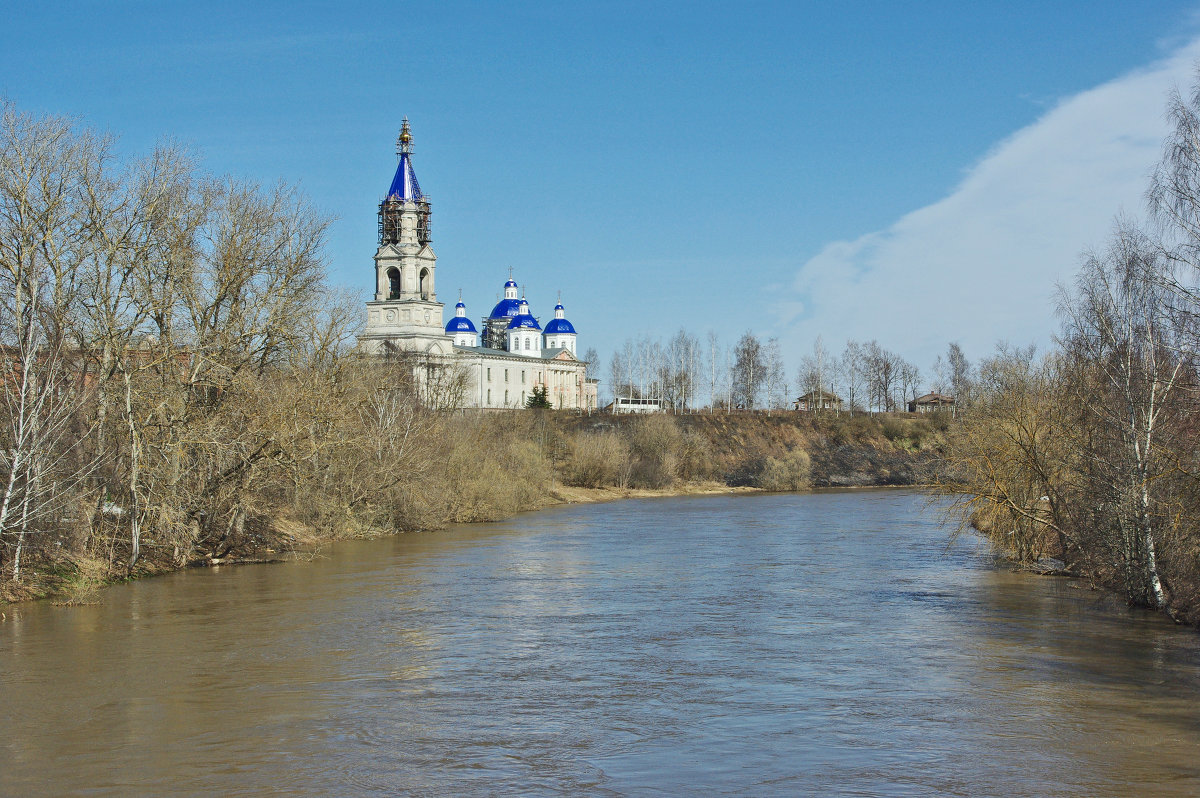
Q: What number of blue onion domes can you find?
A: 4